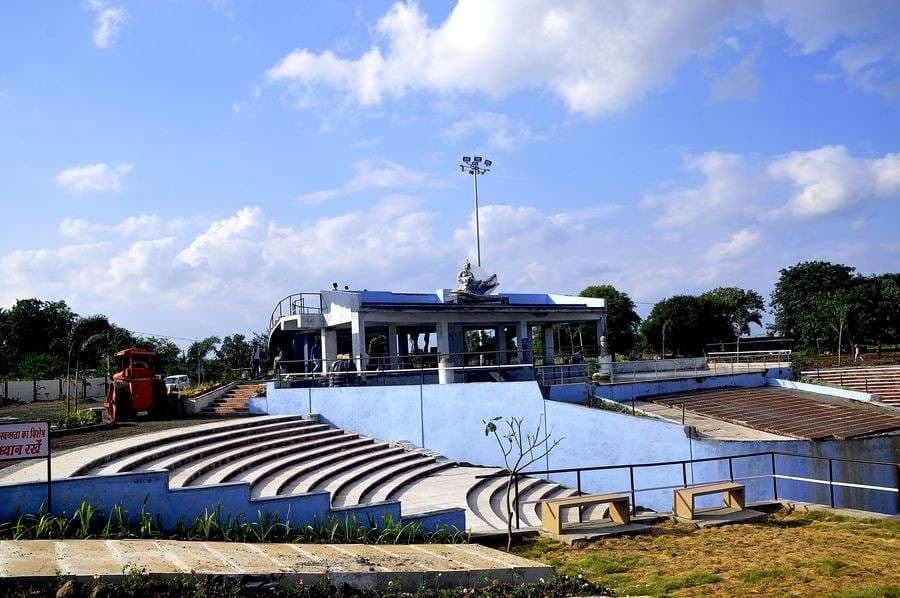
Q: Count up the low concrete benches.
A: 2